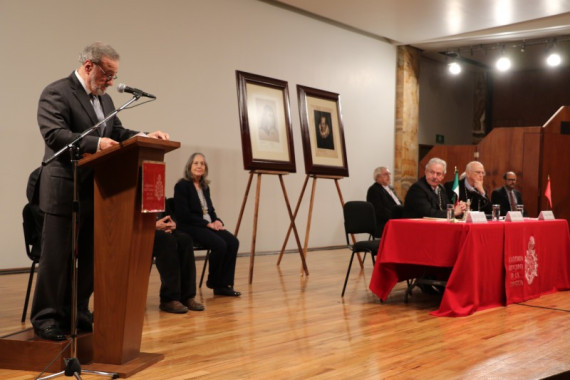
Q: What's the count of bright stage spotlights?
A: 3